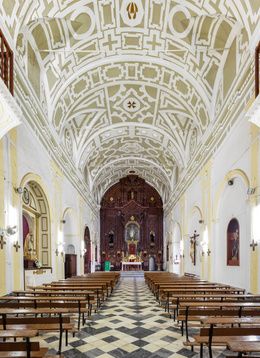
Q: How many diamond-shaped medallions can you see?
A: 1